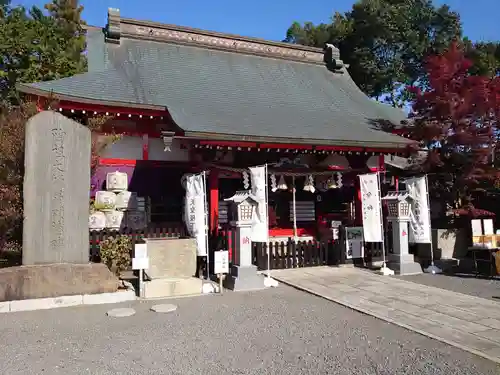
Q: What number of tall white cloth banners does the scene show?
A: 4